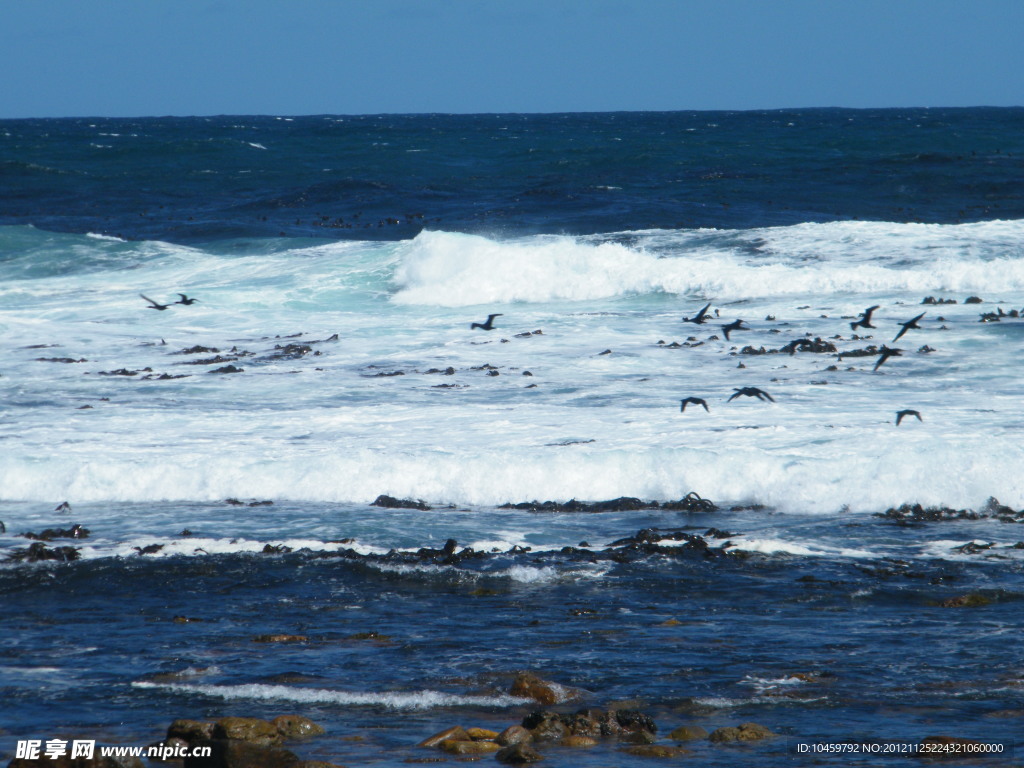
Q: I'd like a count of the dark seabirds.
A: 11